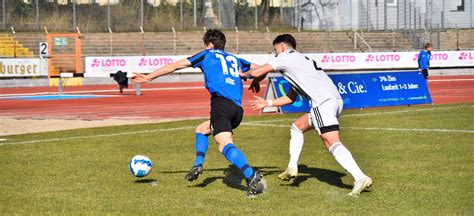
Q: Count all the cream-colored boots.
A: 2